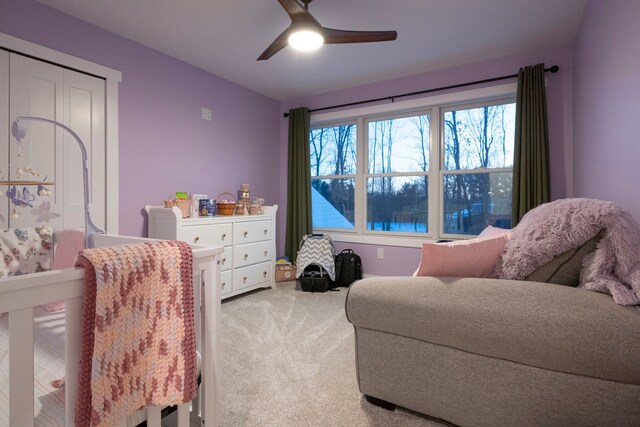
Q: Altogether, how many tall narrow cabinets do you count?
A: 0